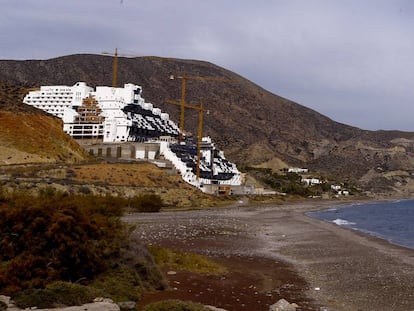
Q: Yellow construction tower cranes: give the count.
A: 3